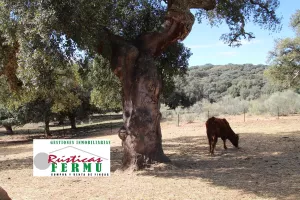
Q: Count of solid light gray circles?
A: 1